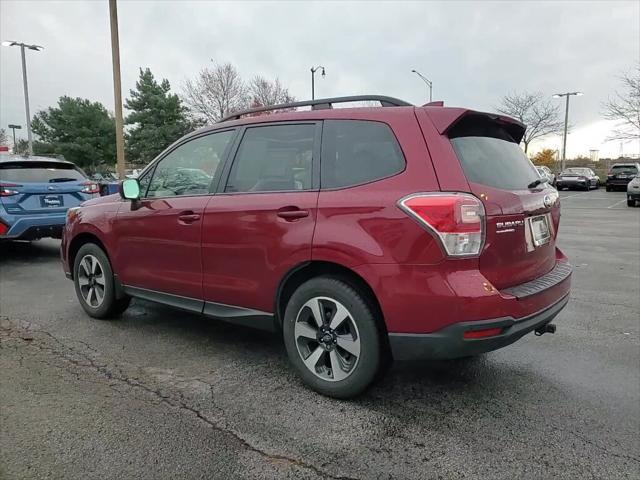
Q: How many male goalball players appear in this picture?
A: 0